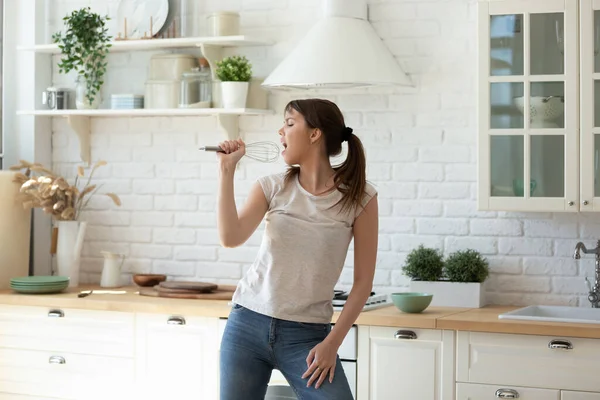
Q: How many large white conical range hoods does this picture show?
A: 1